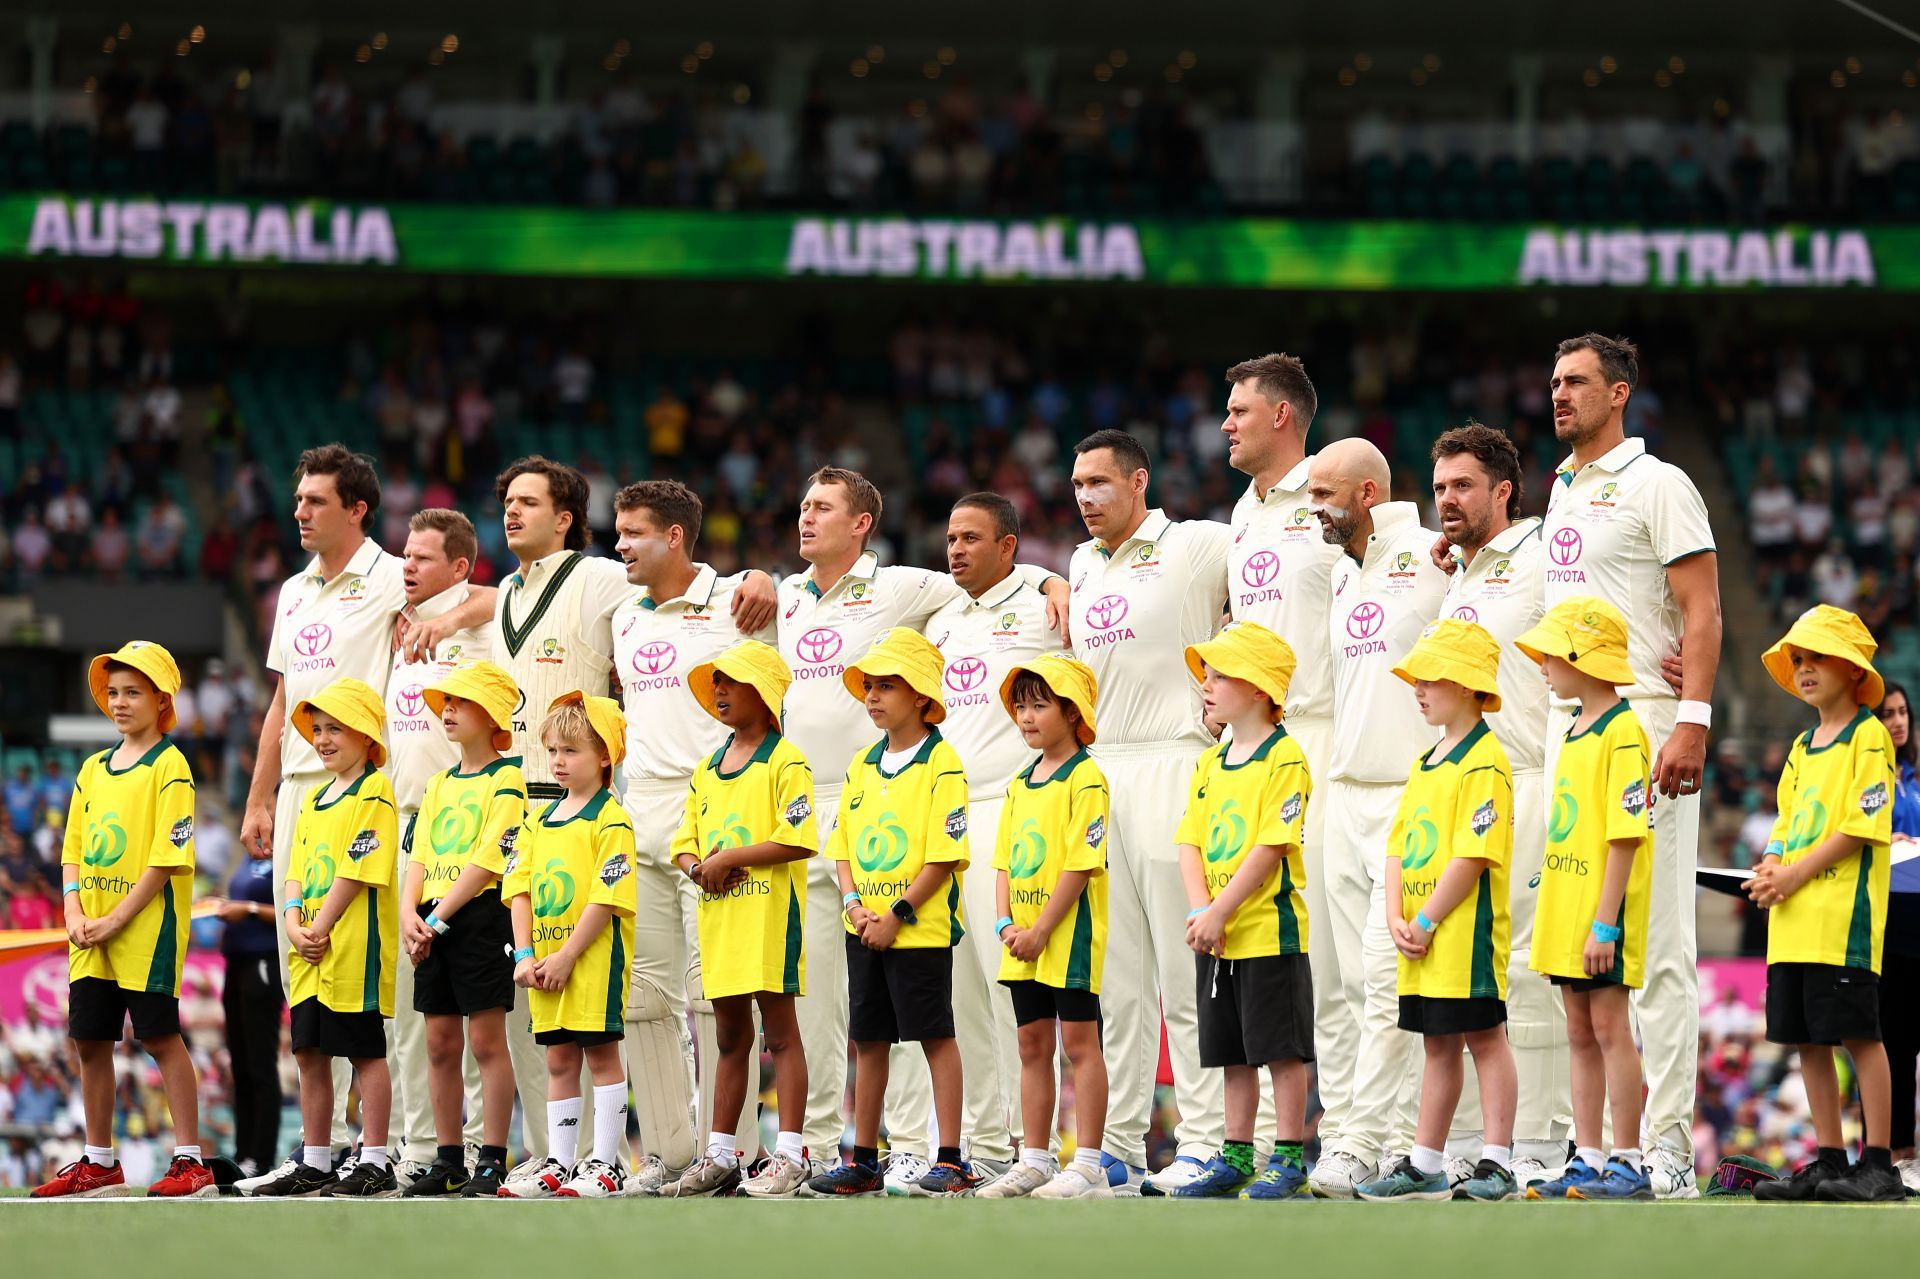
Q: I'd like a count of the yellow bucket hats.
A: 11